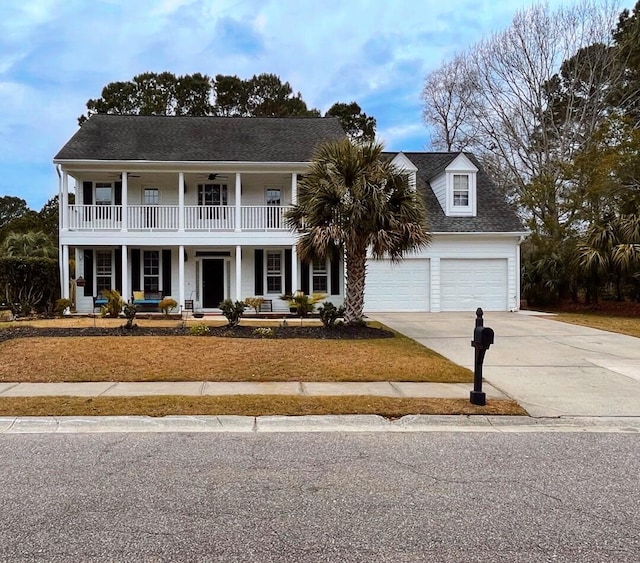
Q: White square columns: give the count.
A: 10